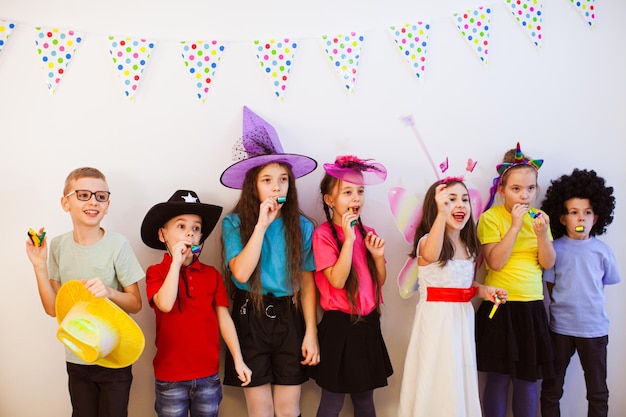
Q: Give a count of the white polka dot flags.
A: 10